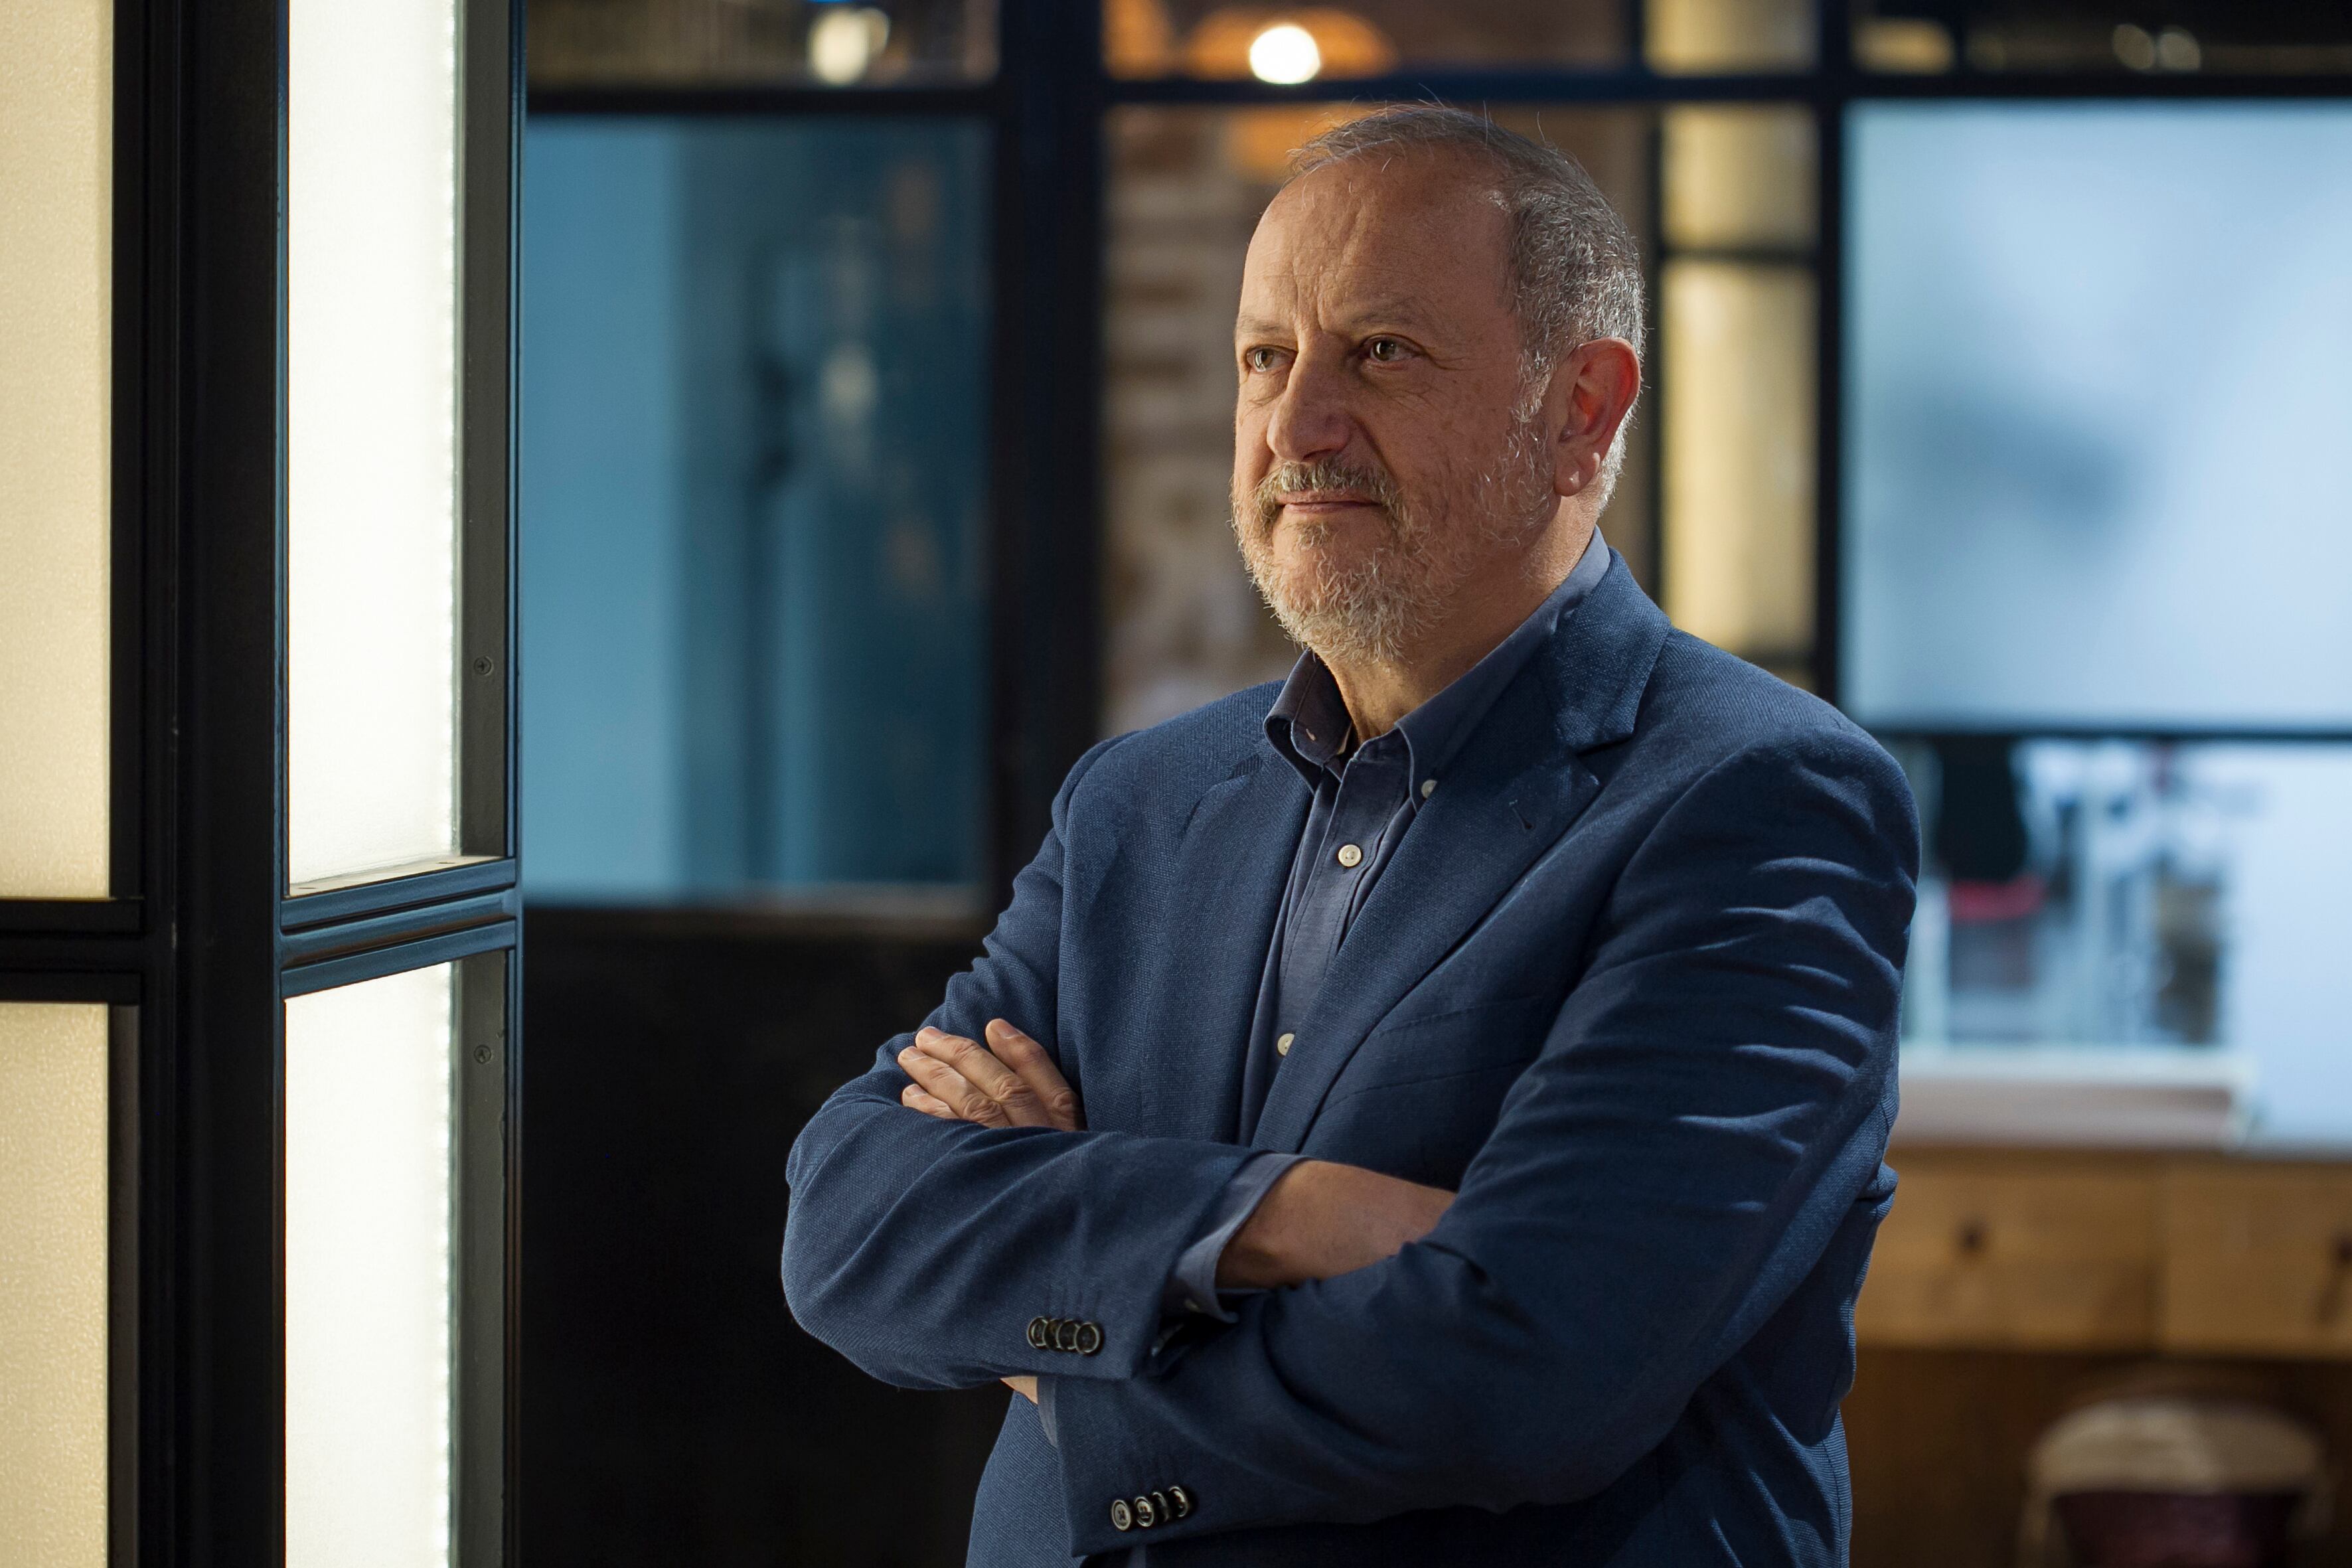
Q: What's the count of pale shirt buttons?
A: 3